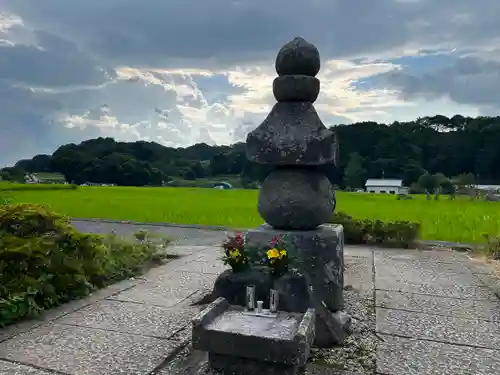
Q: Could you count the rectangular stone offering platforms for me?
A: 1